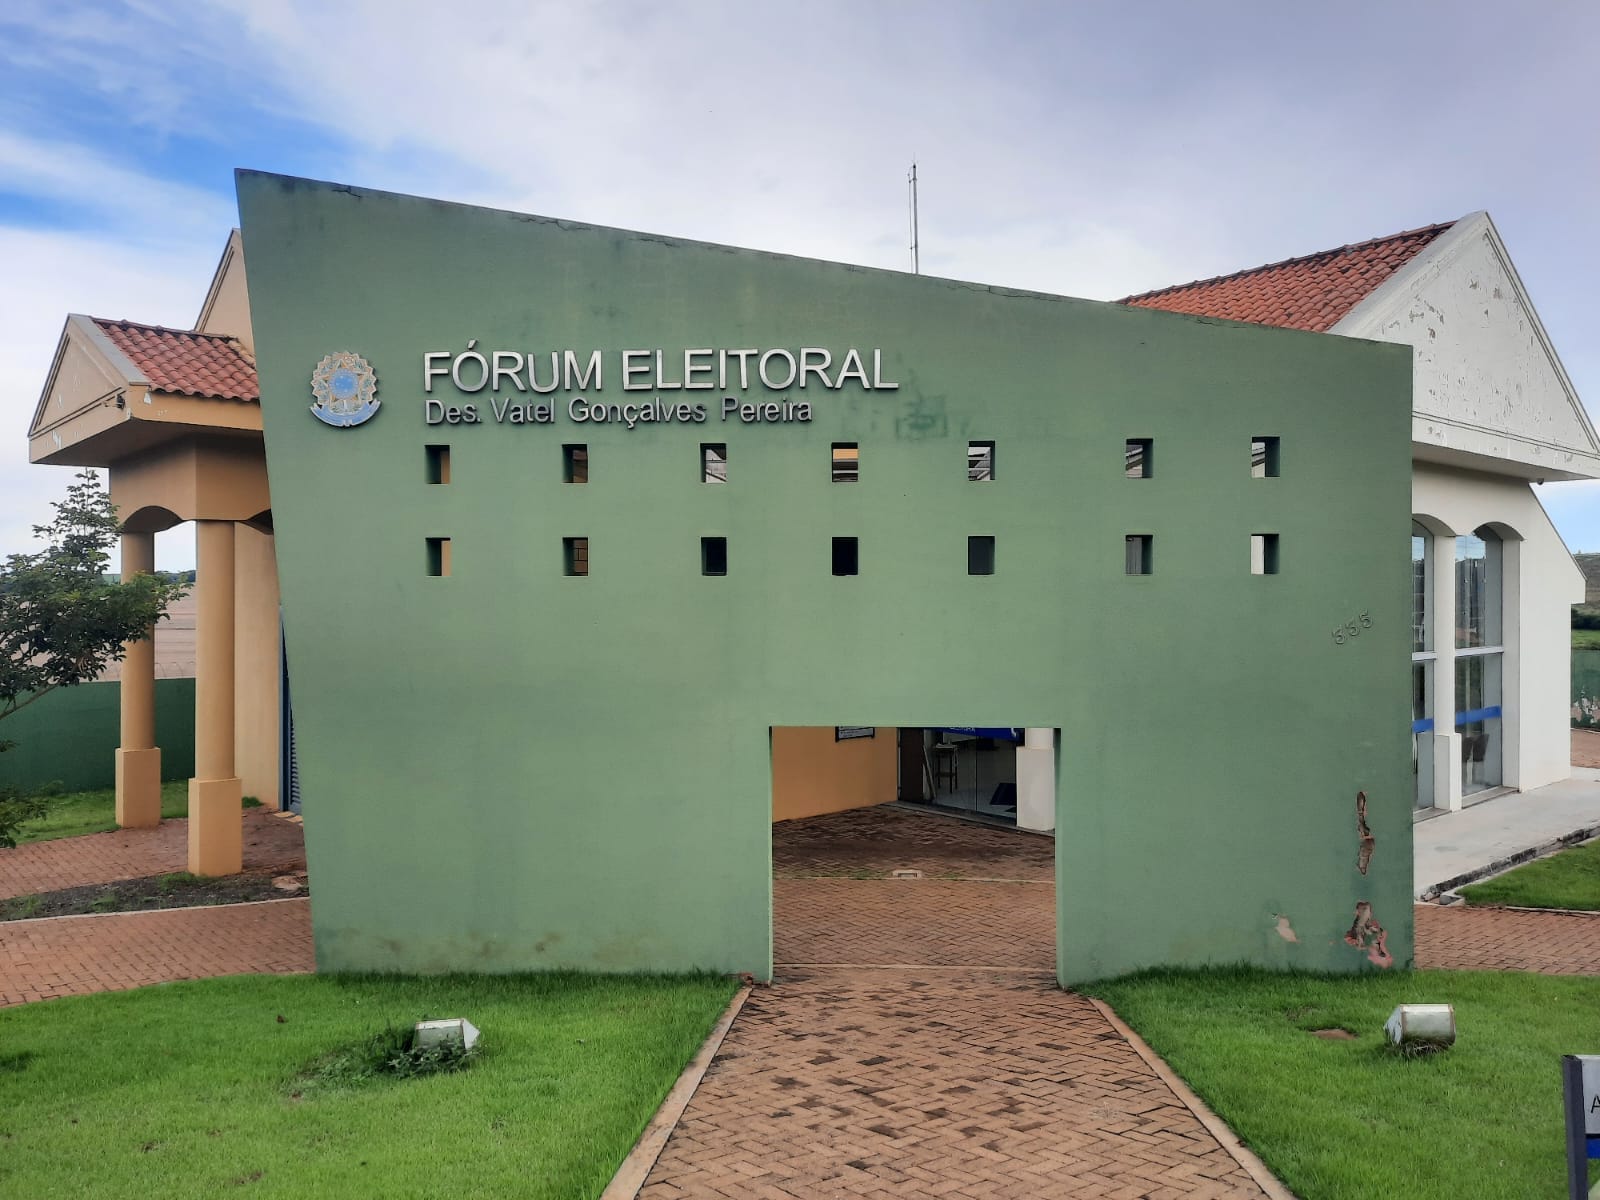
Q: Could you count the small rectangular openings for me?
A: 14